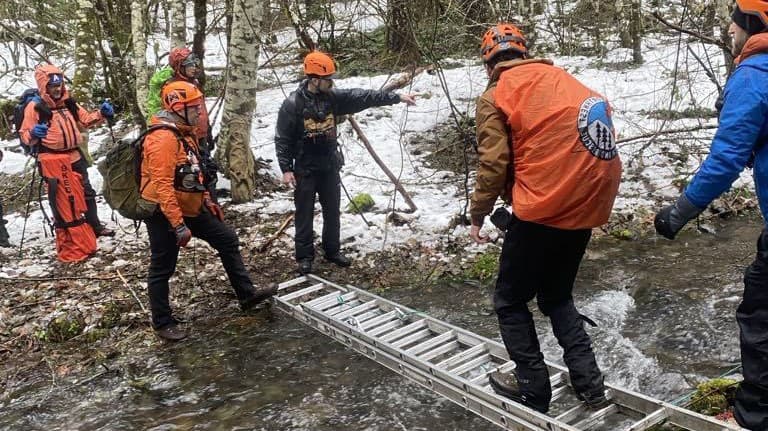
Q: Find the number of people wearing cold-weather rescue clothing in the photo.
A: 6